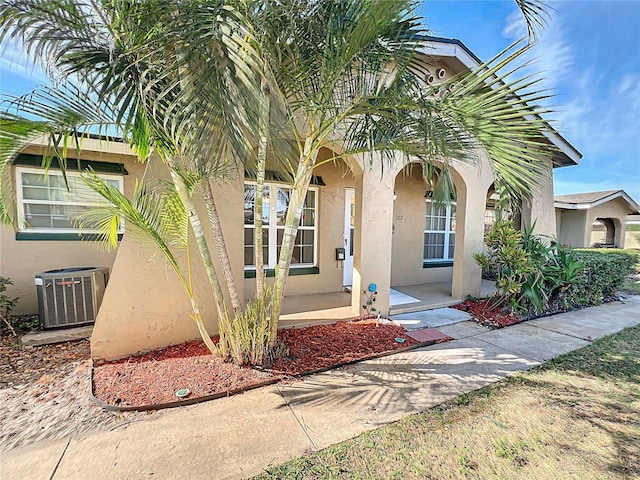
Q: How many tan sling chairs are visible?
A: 0